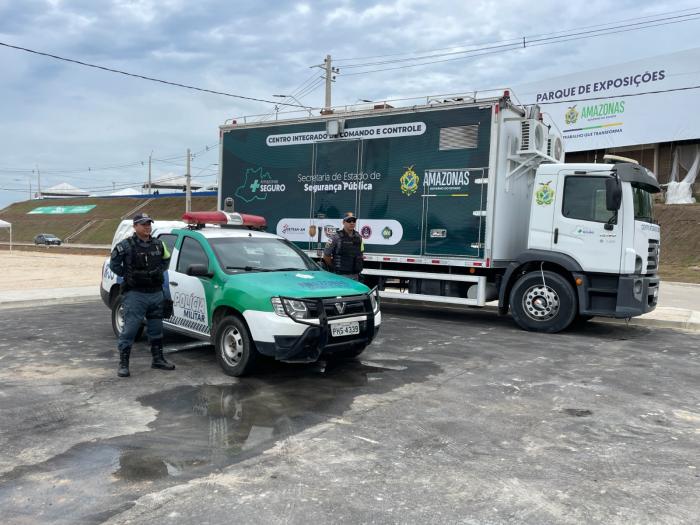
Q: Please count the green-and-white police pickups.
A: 1